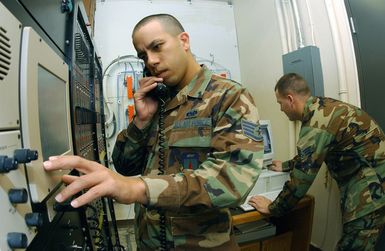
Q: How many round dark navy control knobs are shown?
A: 5